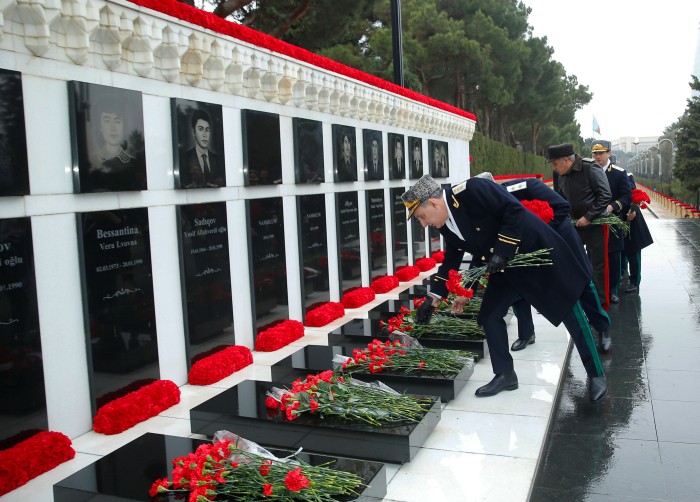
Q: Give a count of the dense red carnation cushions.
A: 10